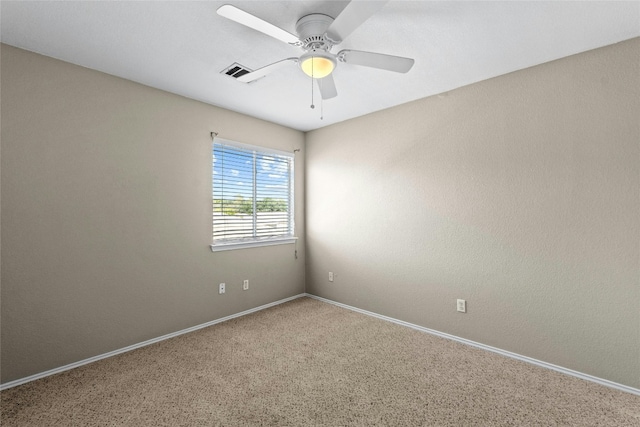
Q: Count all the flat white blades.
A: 5